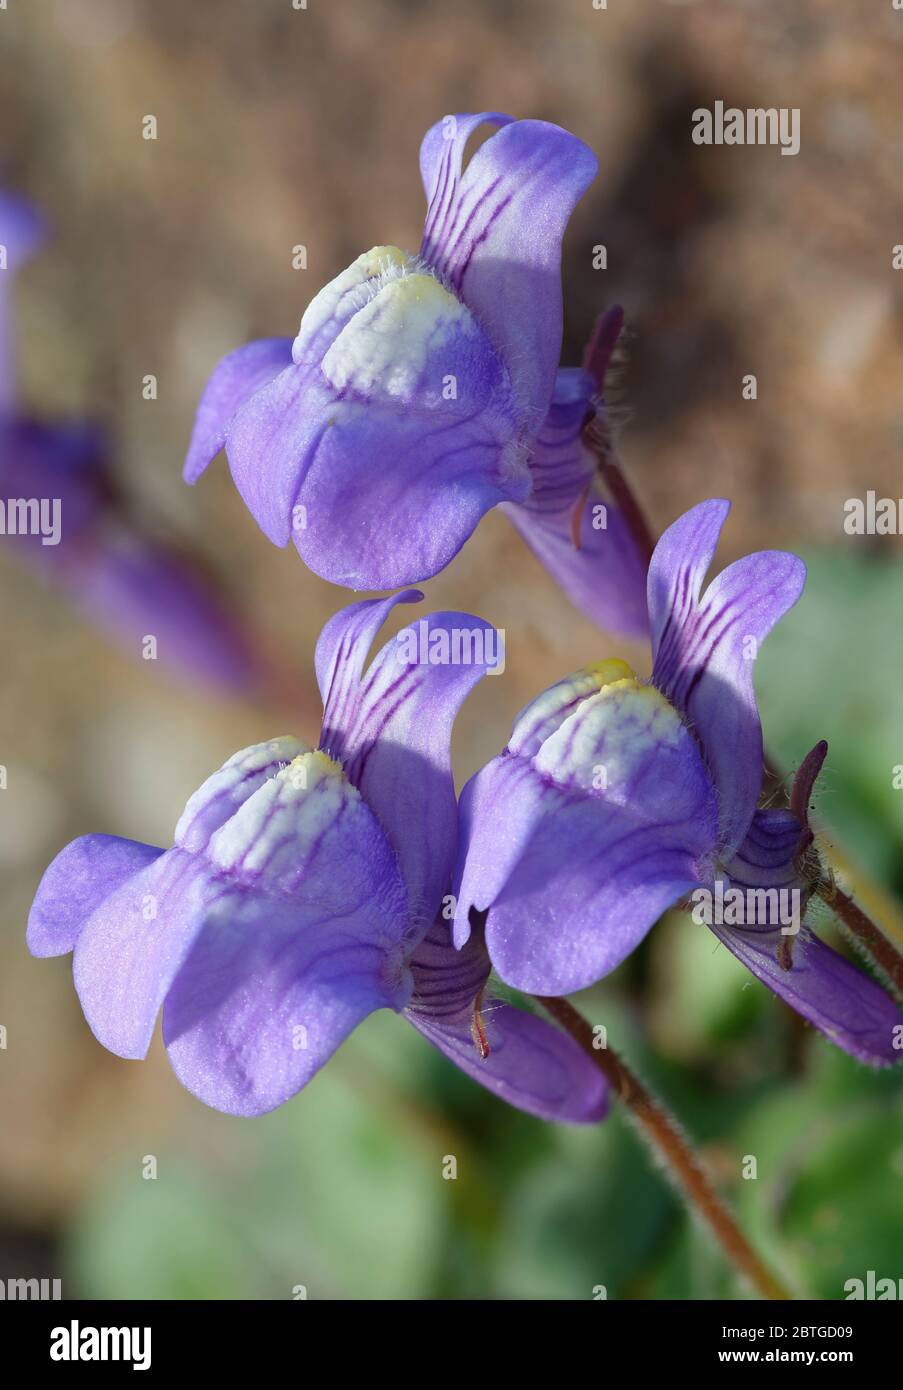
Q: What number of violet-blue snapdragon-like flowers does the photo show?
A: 3